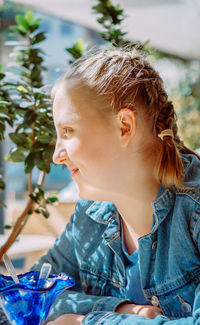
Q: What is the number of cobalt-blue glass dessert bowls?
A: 1